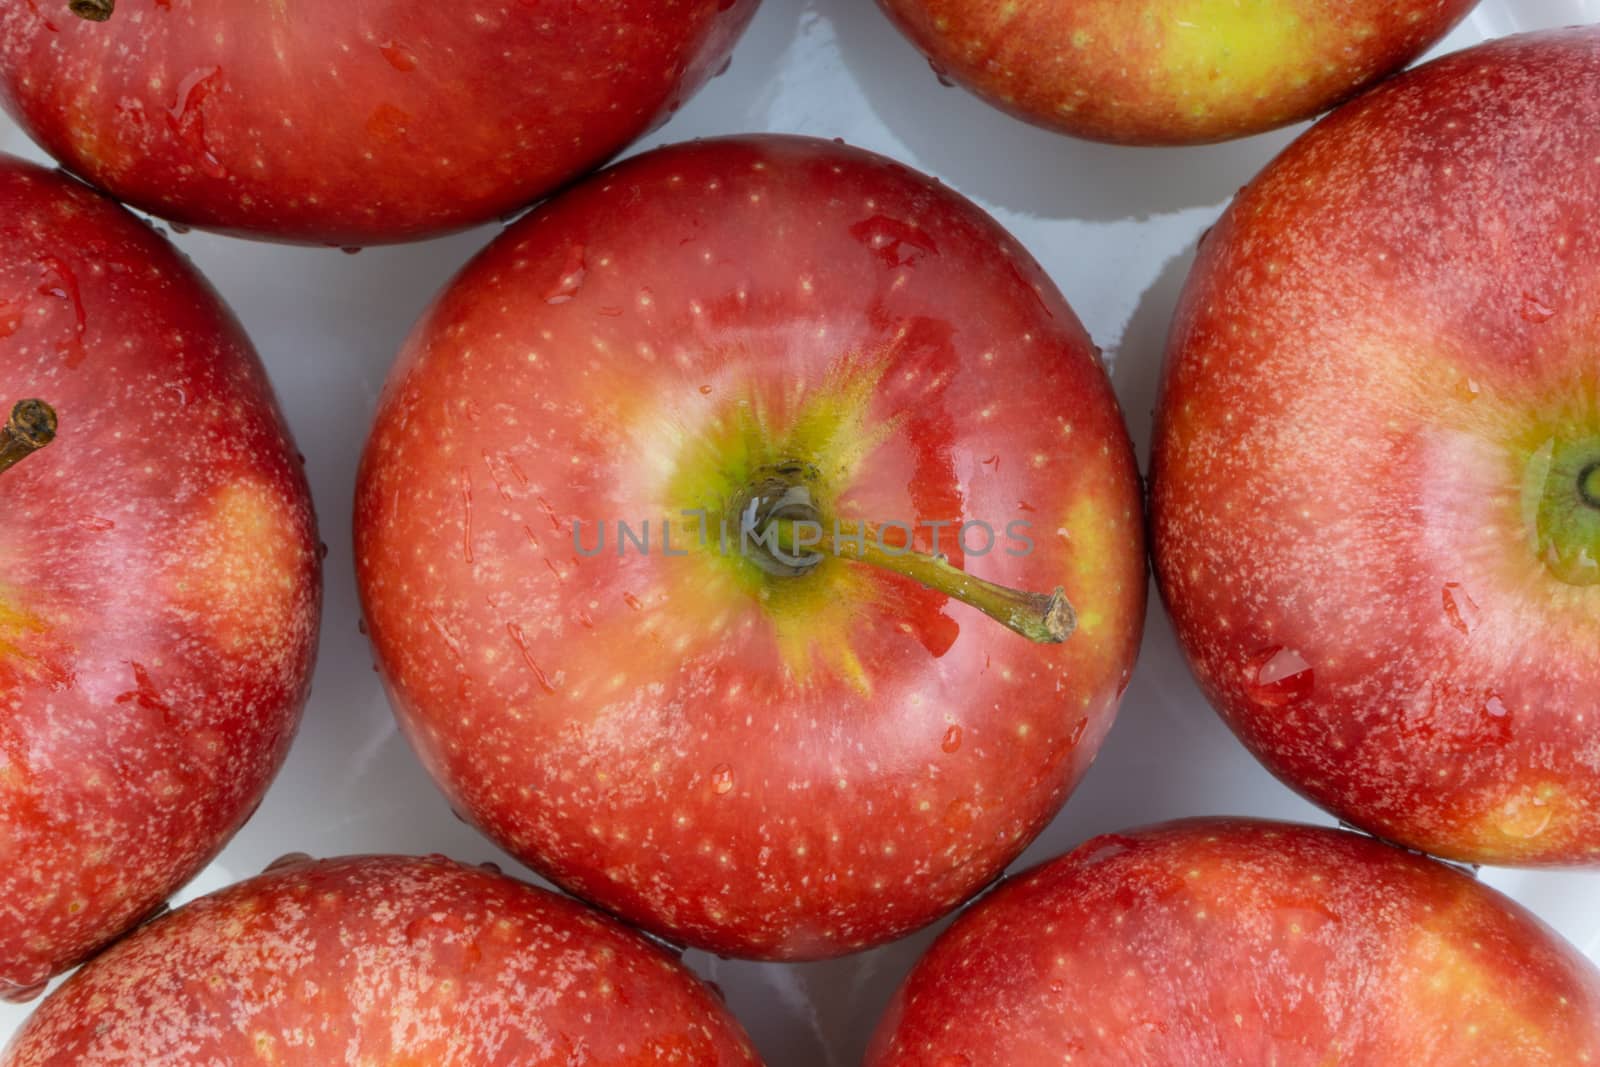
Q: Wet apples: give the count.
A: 7